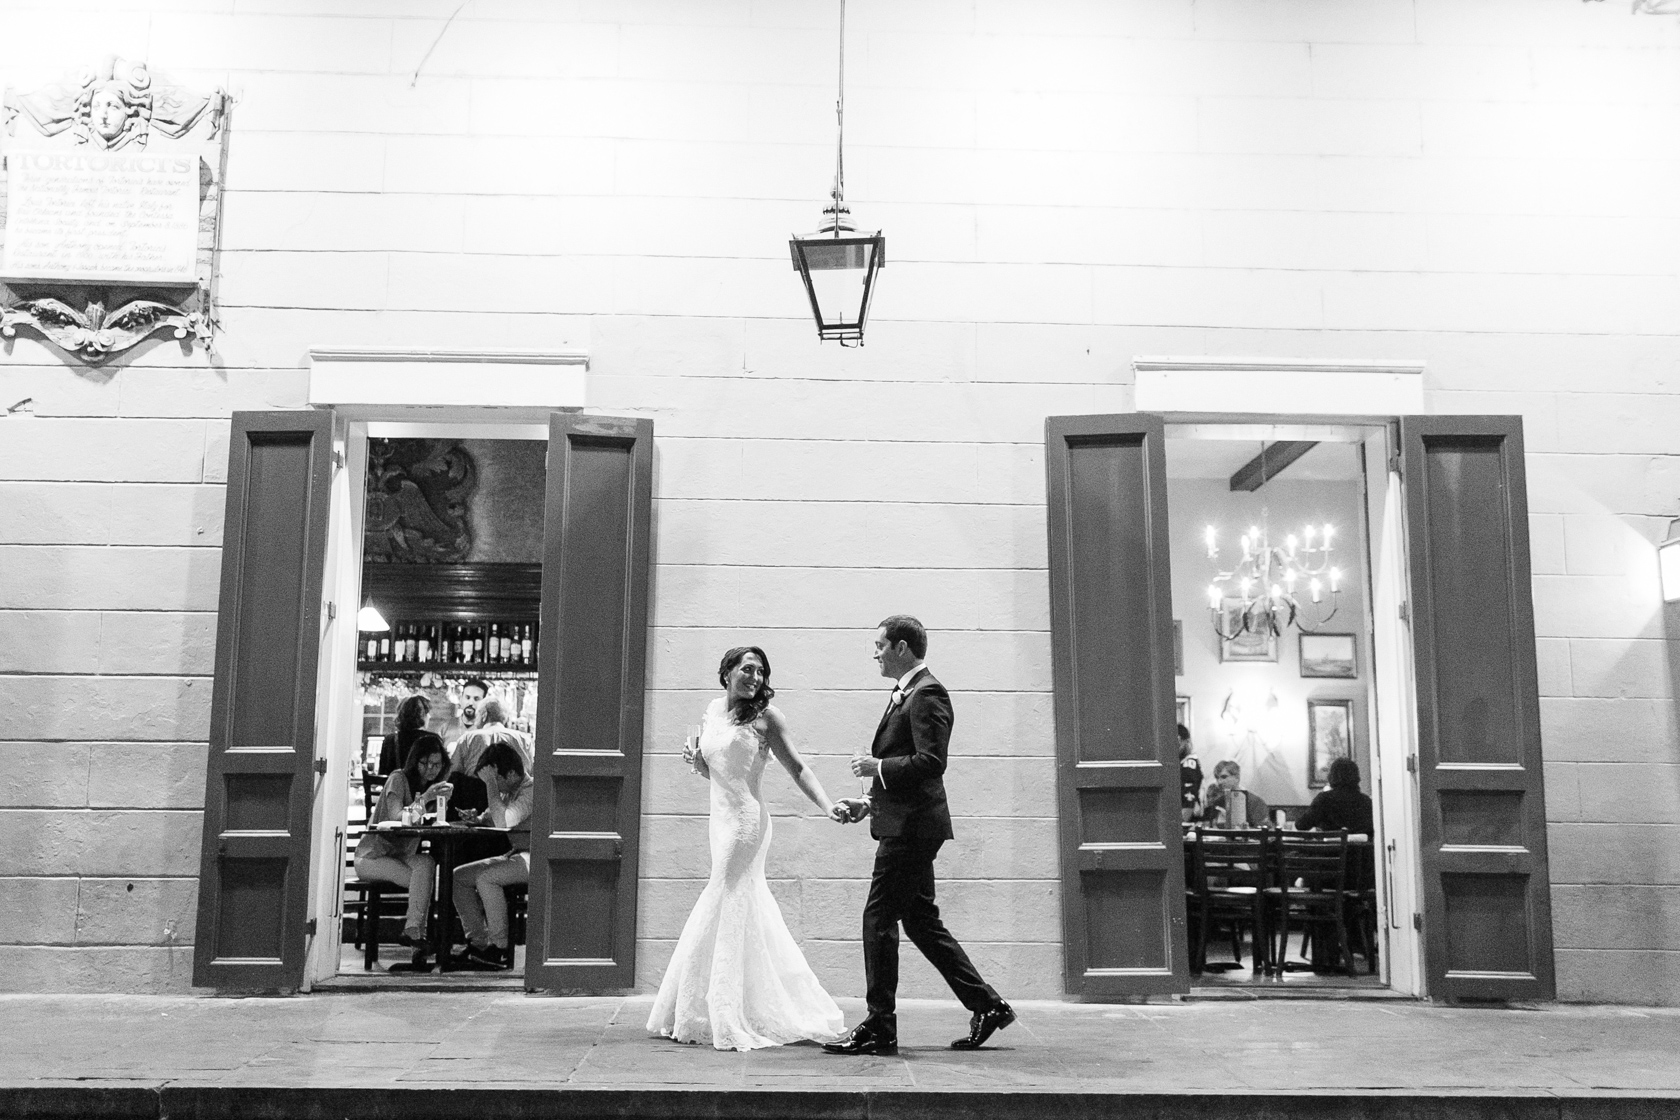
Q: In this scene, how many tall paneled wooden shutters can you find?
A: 4